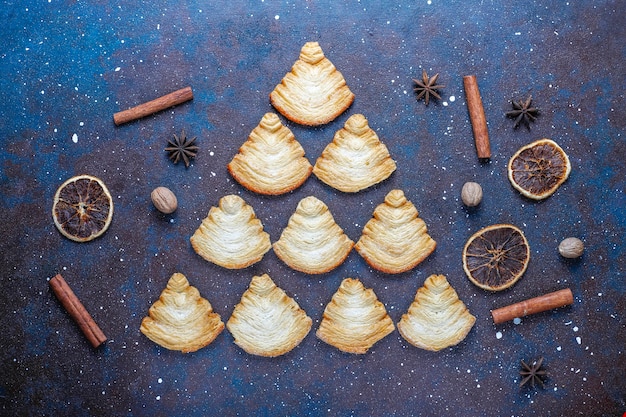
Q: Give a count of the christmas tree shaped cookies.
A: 10